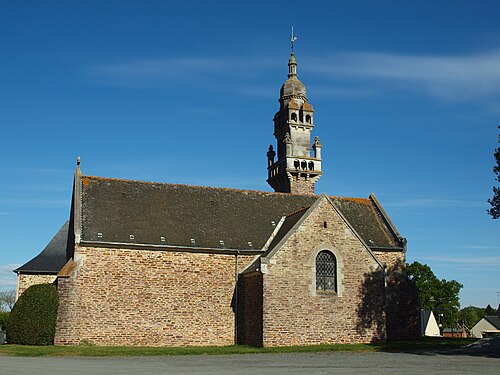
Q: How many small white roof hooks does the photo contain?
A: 8